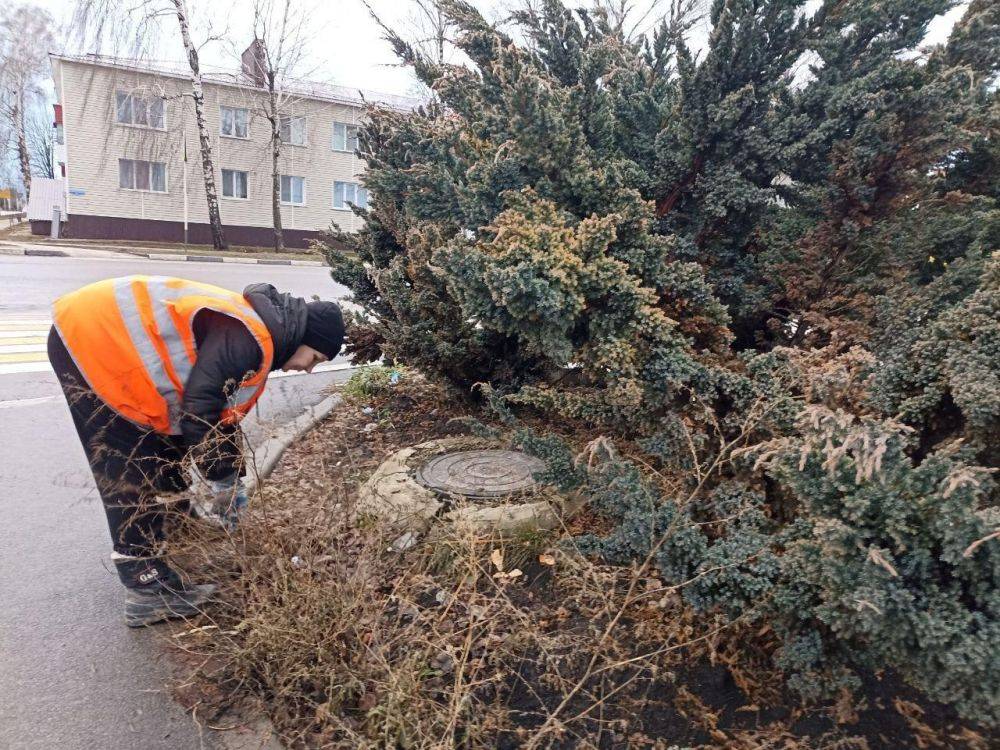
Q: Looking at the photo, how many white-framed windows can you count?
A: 8